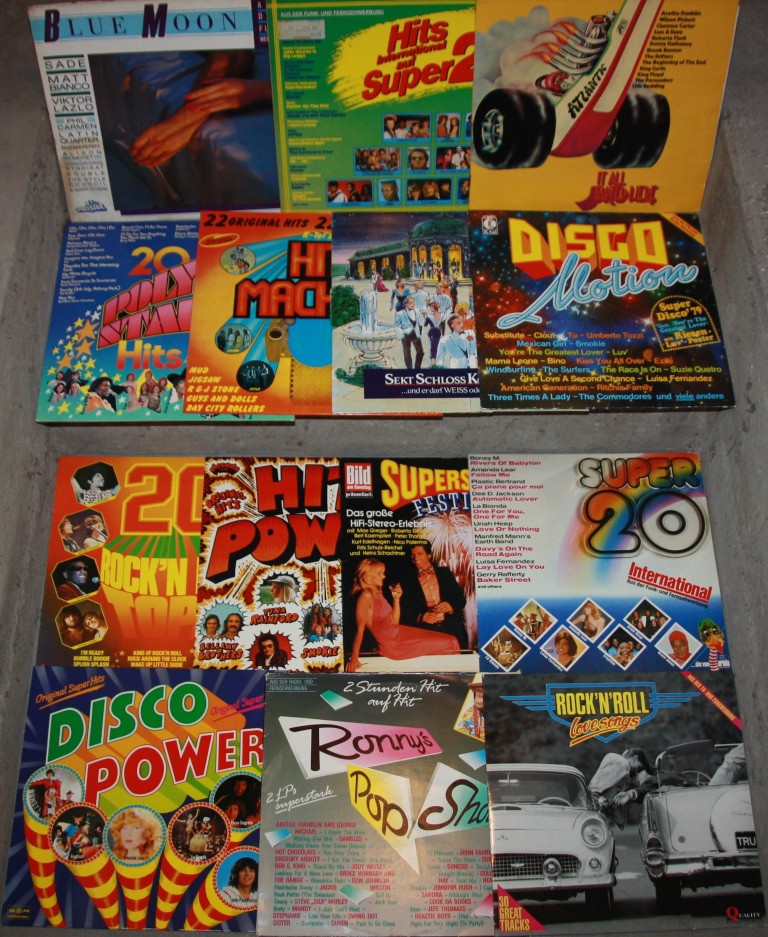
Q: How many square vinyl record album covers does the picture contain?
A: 14